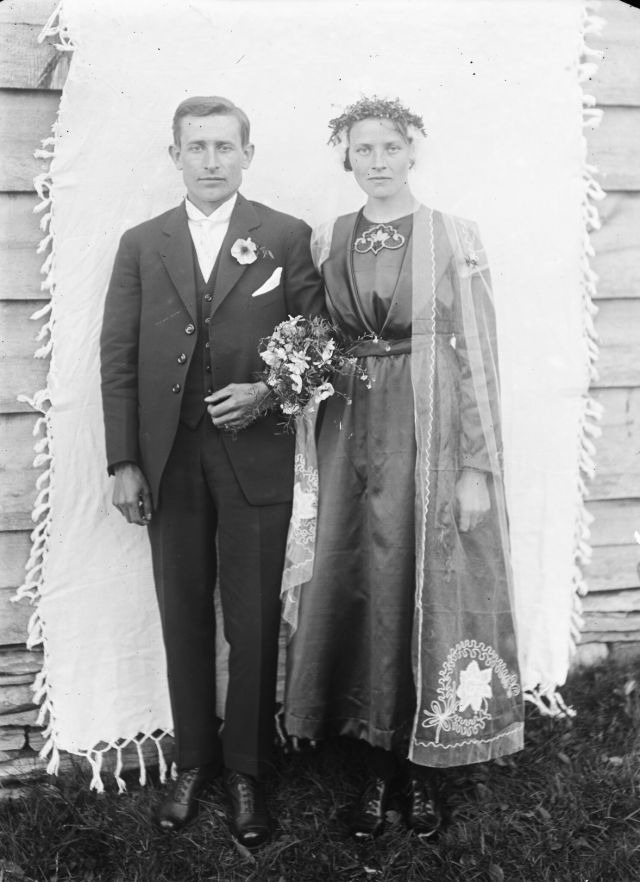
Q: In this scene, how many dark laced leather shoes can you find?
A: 4